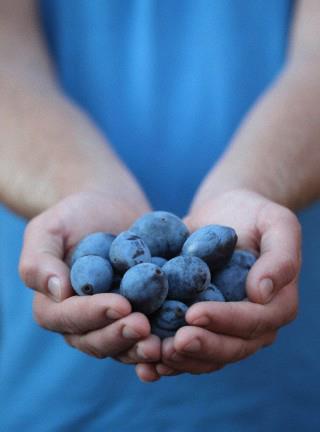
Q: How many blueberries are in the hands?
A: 12